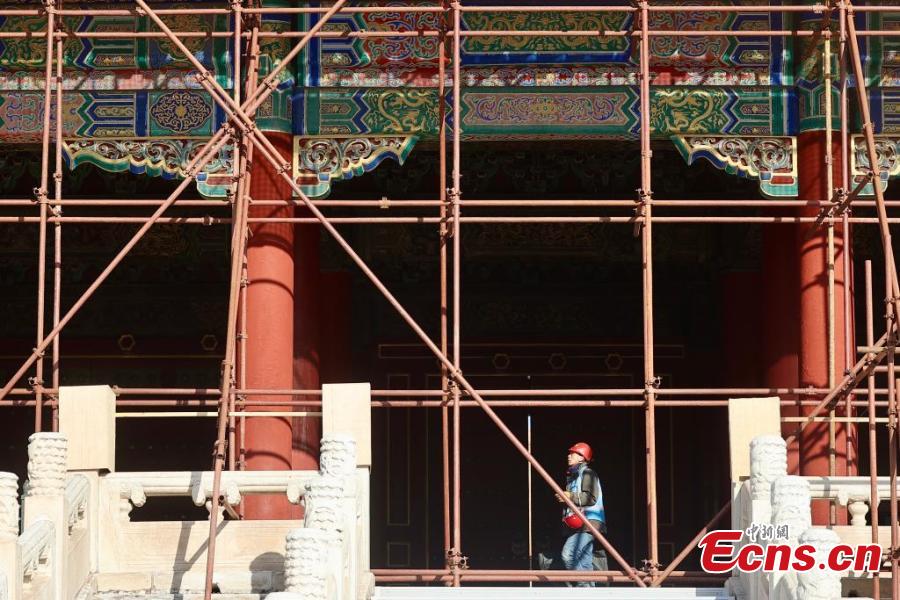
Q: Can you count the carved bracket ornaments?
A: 4